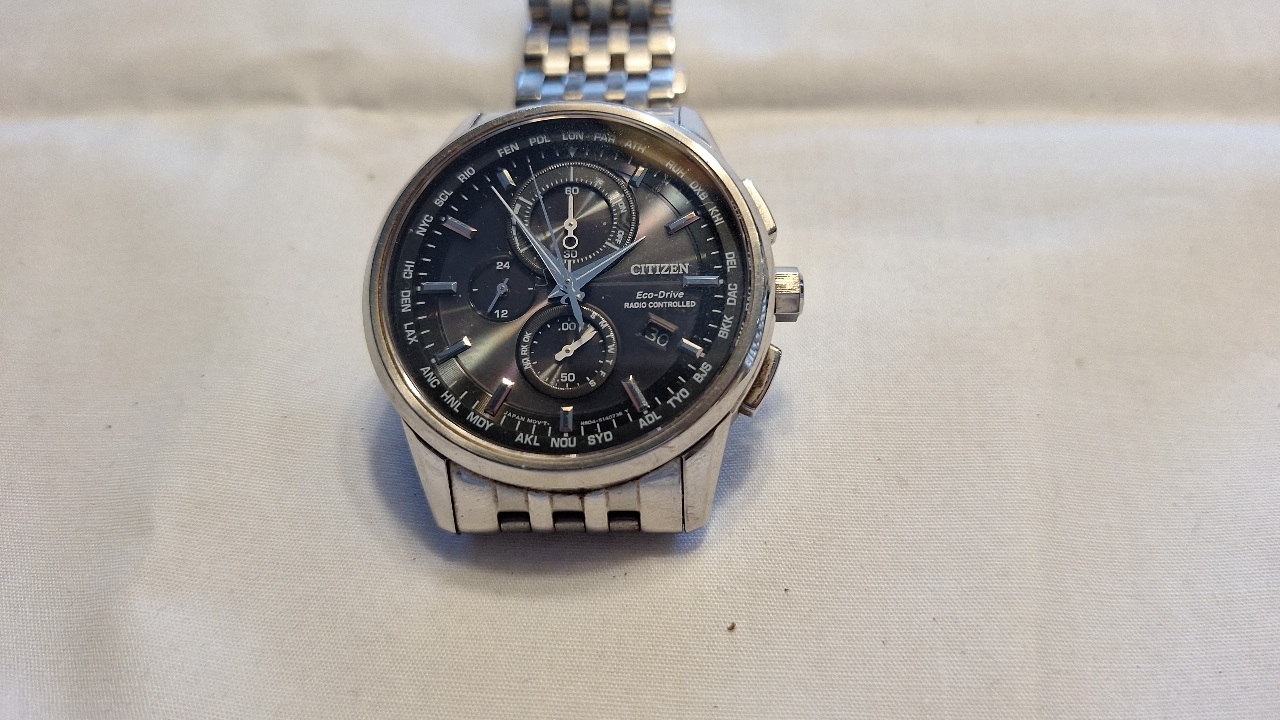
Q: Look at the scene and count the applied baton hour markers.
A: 11